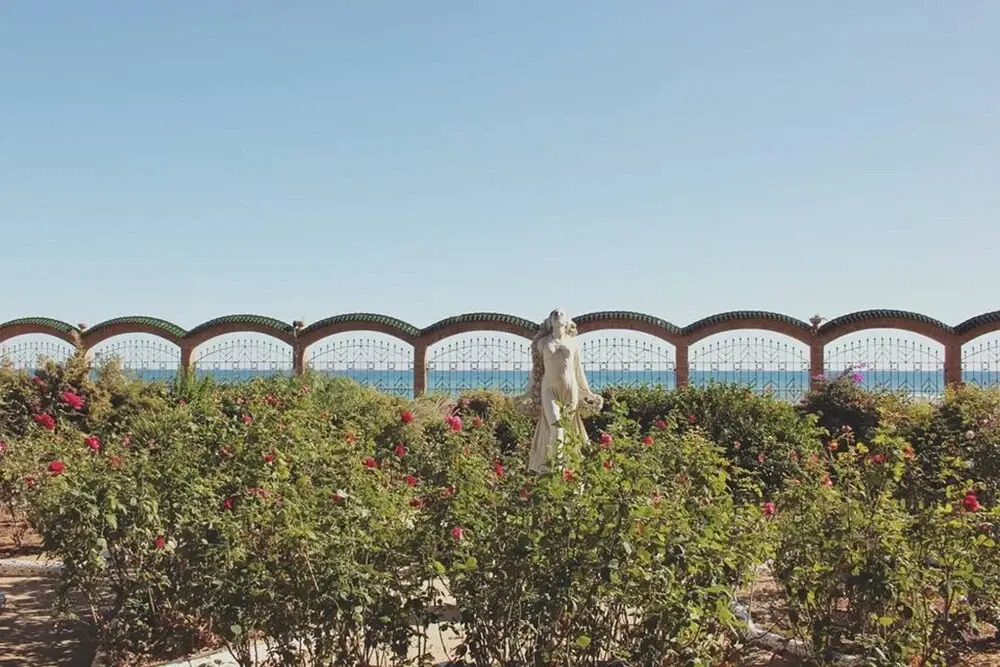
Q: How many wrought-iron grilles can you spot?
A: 9